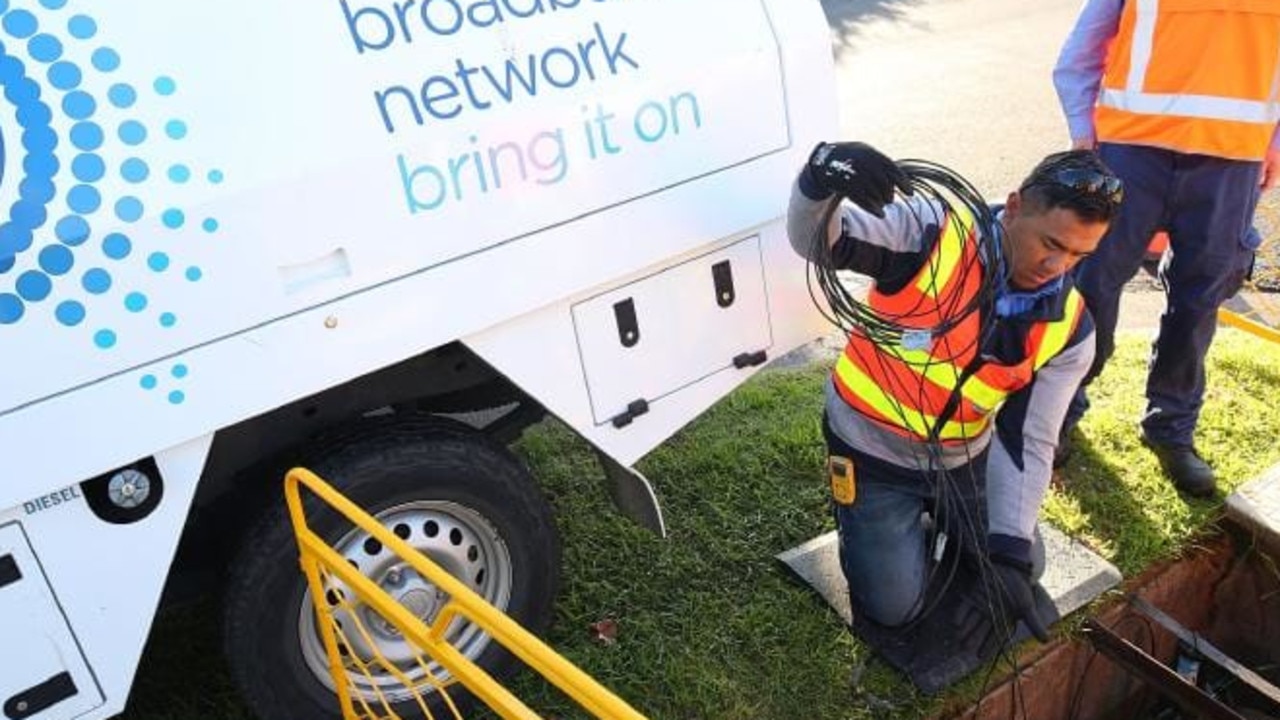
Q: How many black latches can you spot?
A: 4